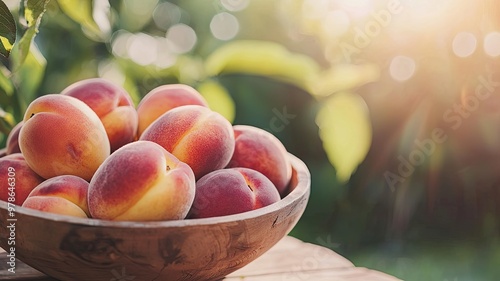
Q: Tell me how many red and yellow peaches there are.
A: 10